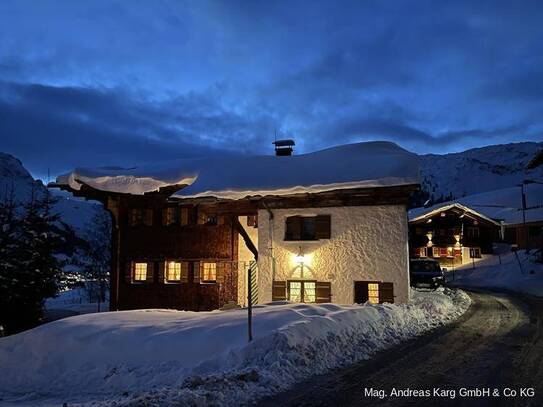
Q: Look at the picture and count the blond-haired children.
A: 0